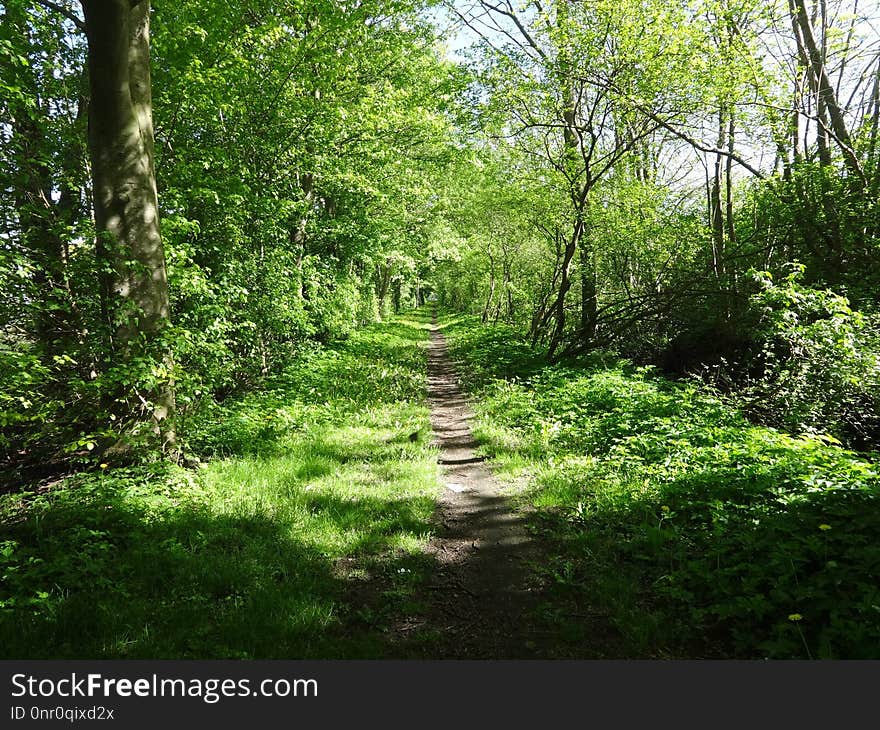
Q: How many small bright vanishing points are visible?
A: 1